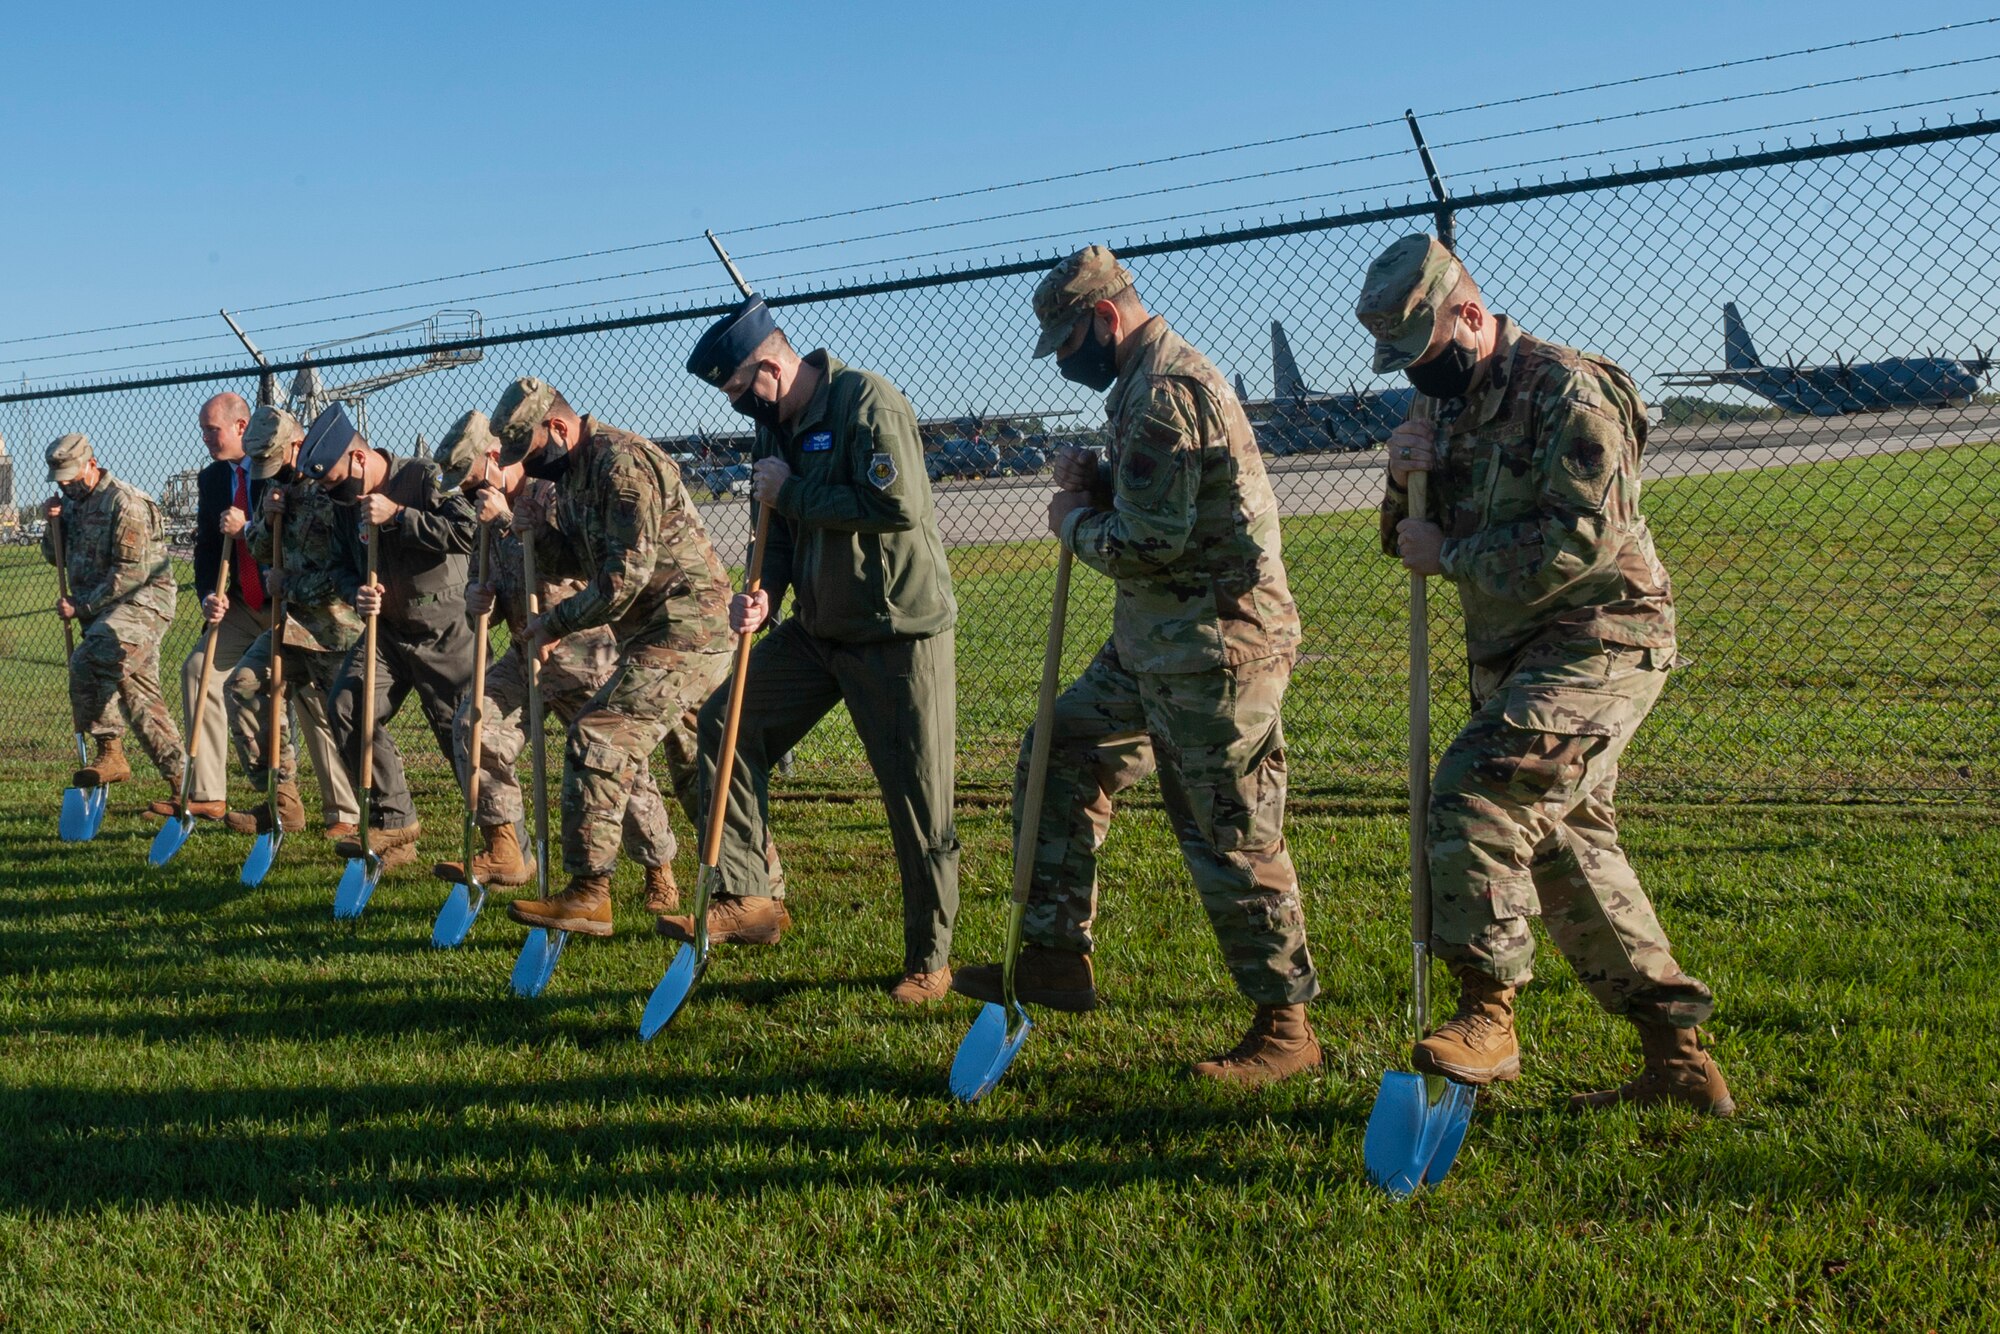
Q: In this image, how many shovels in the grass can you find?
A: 9